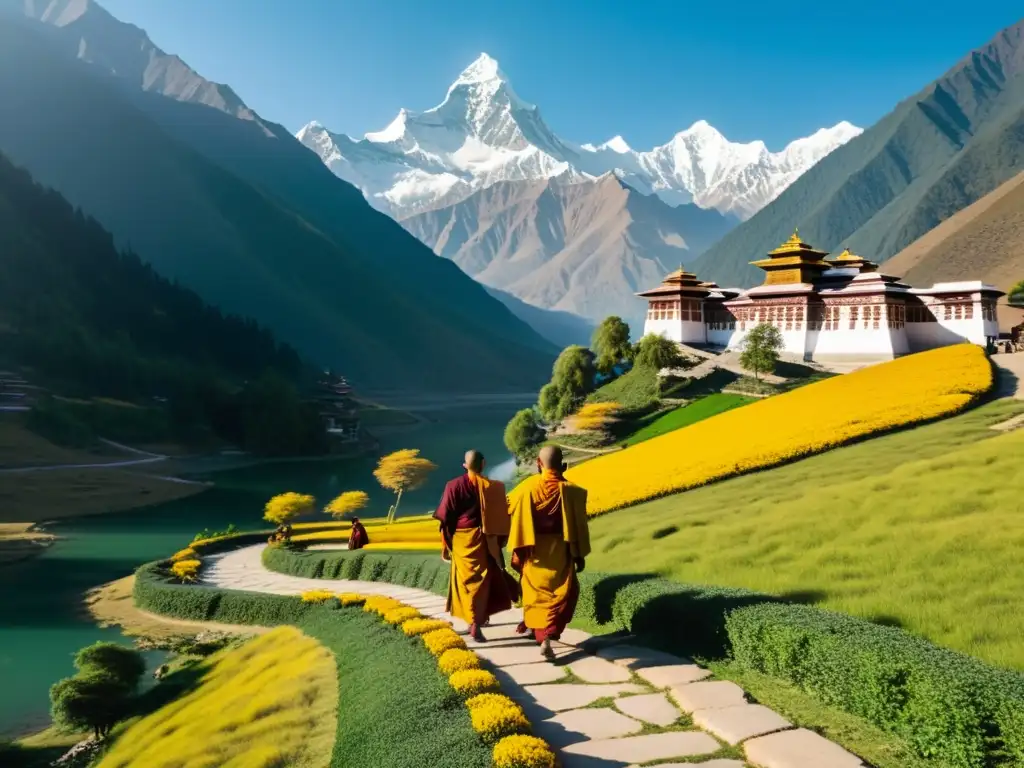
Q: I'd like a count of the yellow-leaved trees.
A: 3